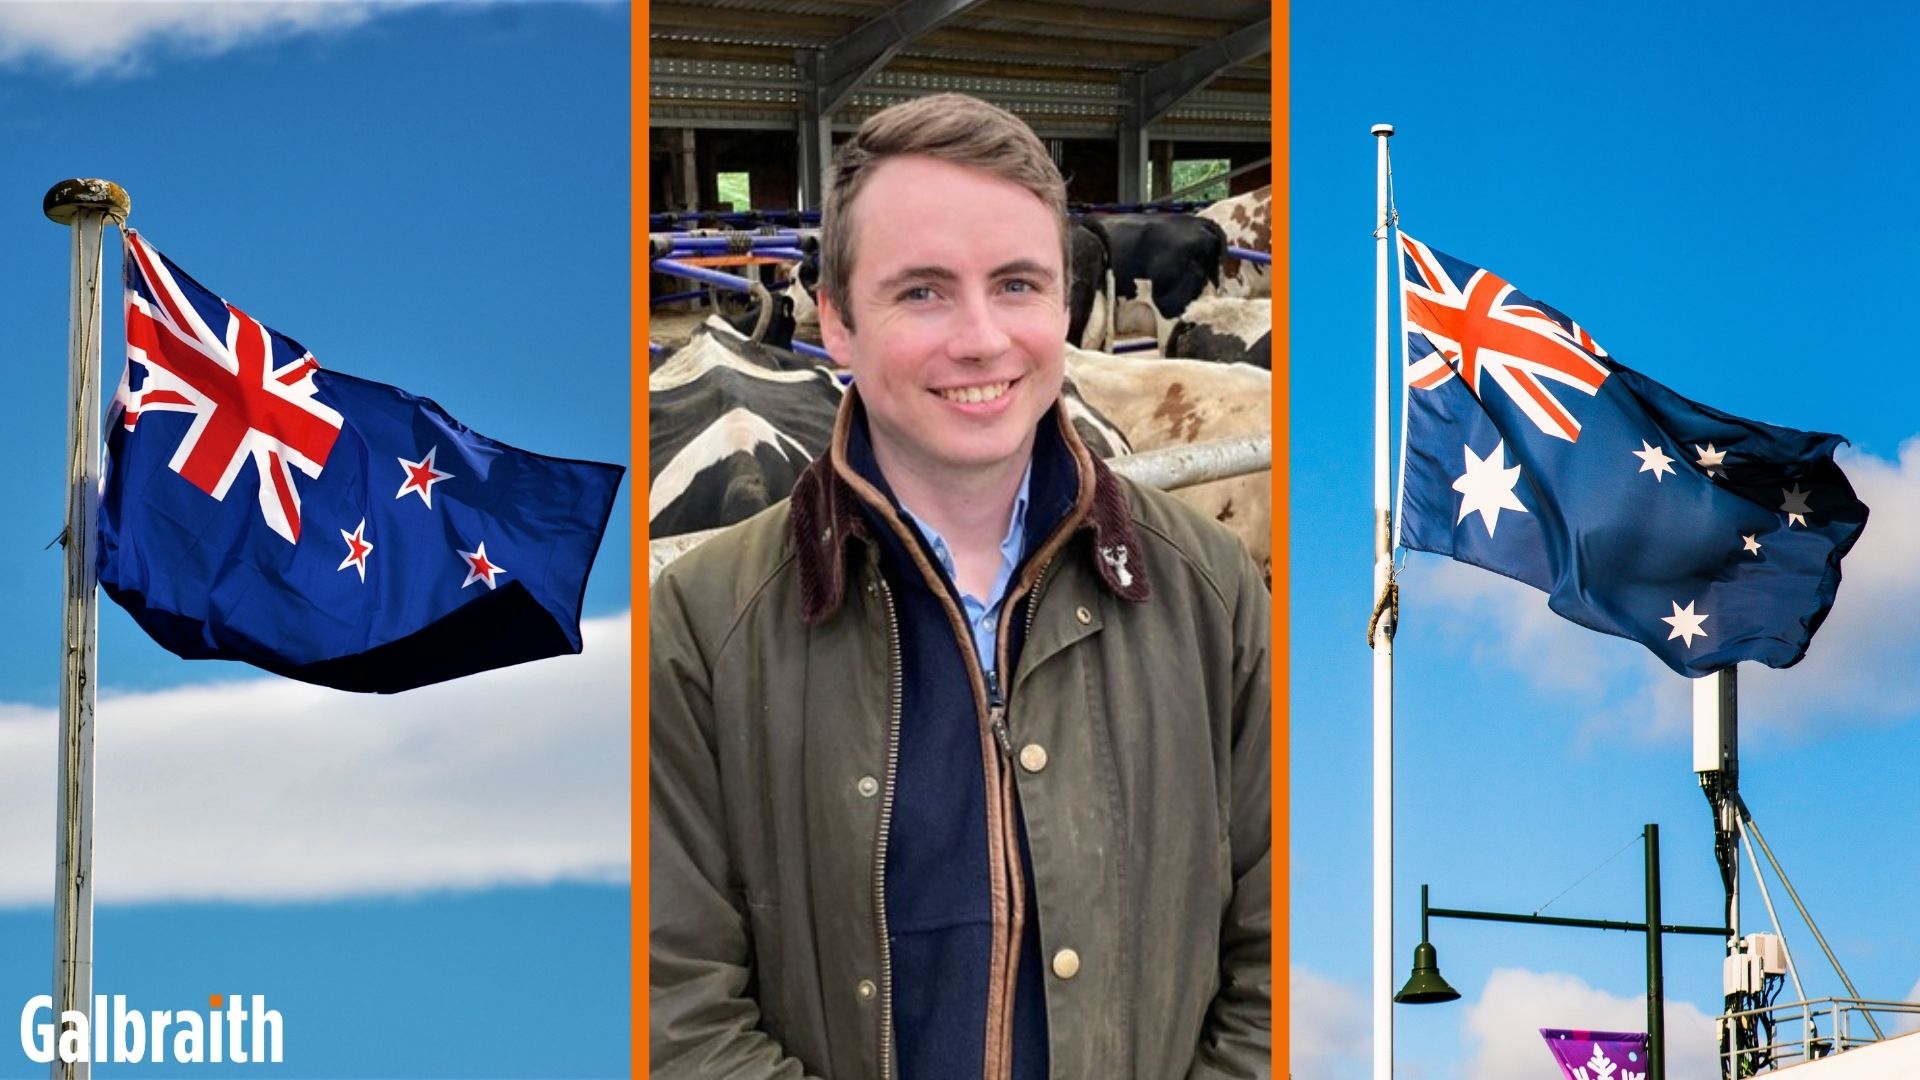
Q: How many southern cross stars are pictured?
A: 8